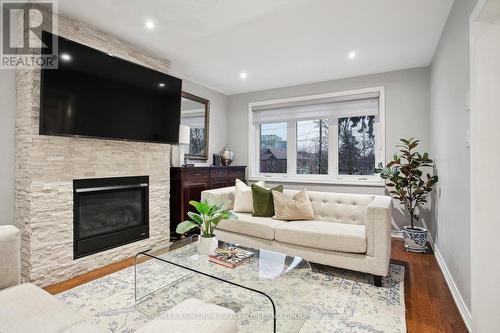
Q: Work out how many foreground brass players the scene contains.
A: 0